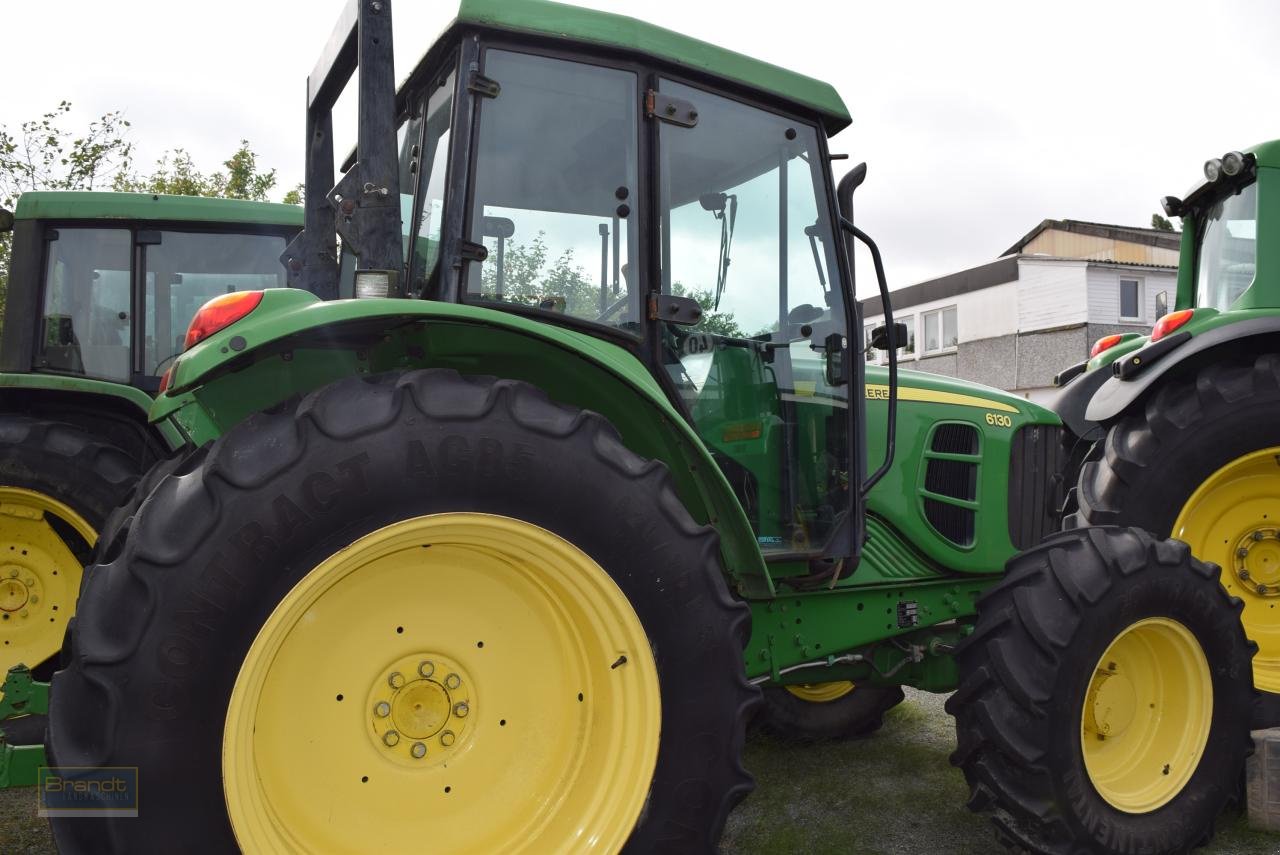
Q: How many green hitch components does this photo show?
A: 2